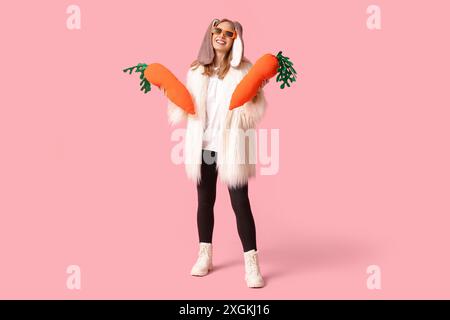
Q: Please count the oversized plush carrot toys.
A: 2